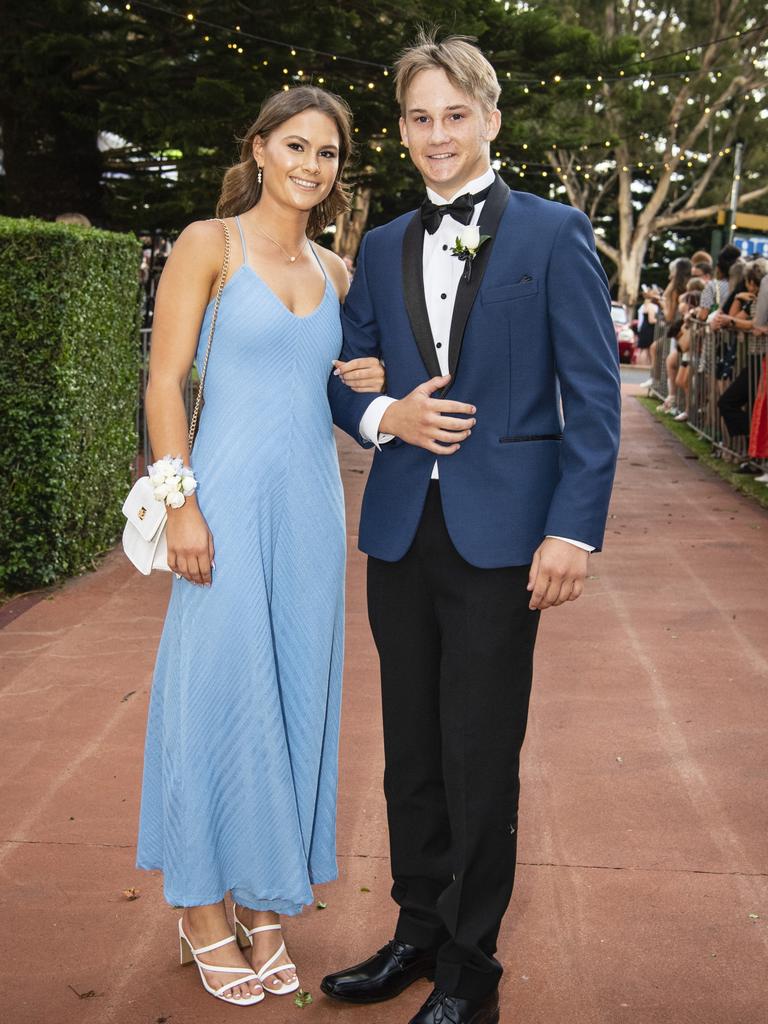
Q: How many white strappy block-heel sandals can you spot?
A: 2